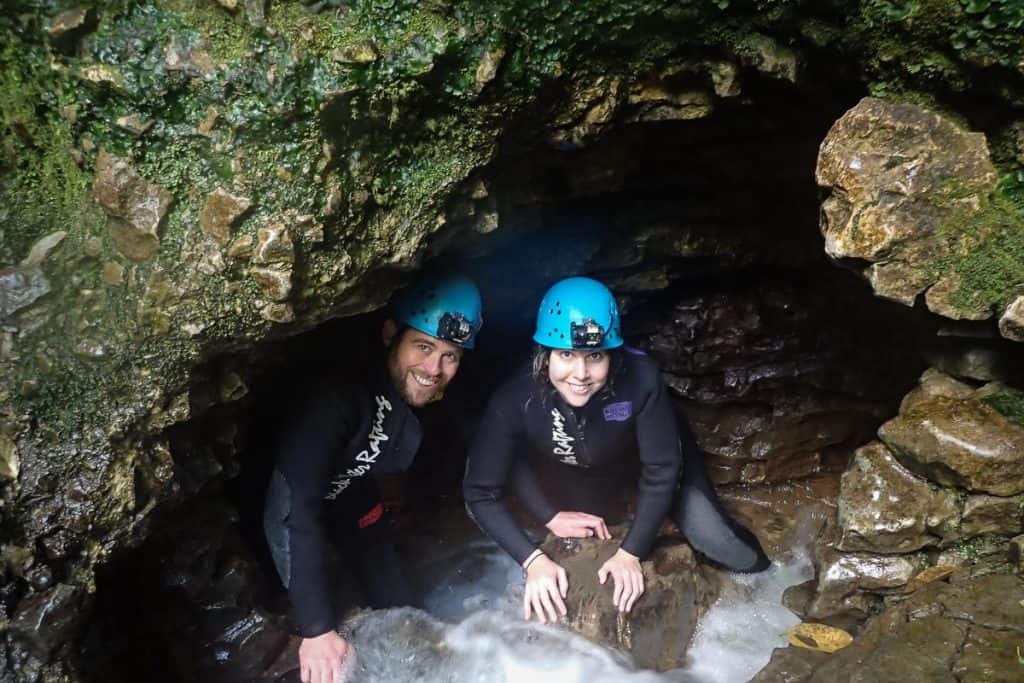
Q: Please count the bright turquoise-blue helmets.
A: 2